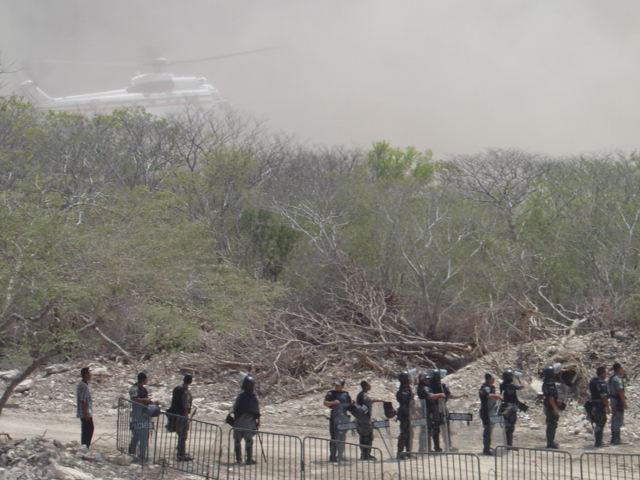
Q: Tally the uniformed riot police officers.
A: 13